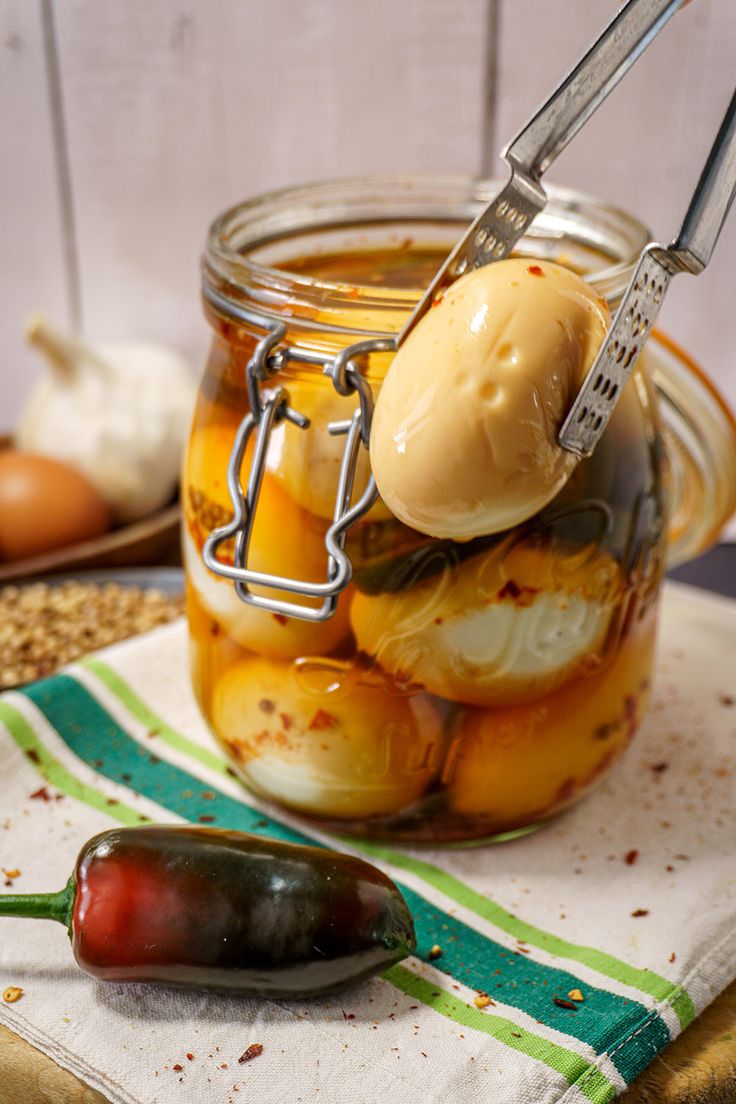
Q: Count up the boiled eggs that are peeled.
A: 6